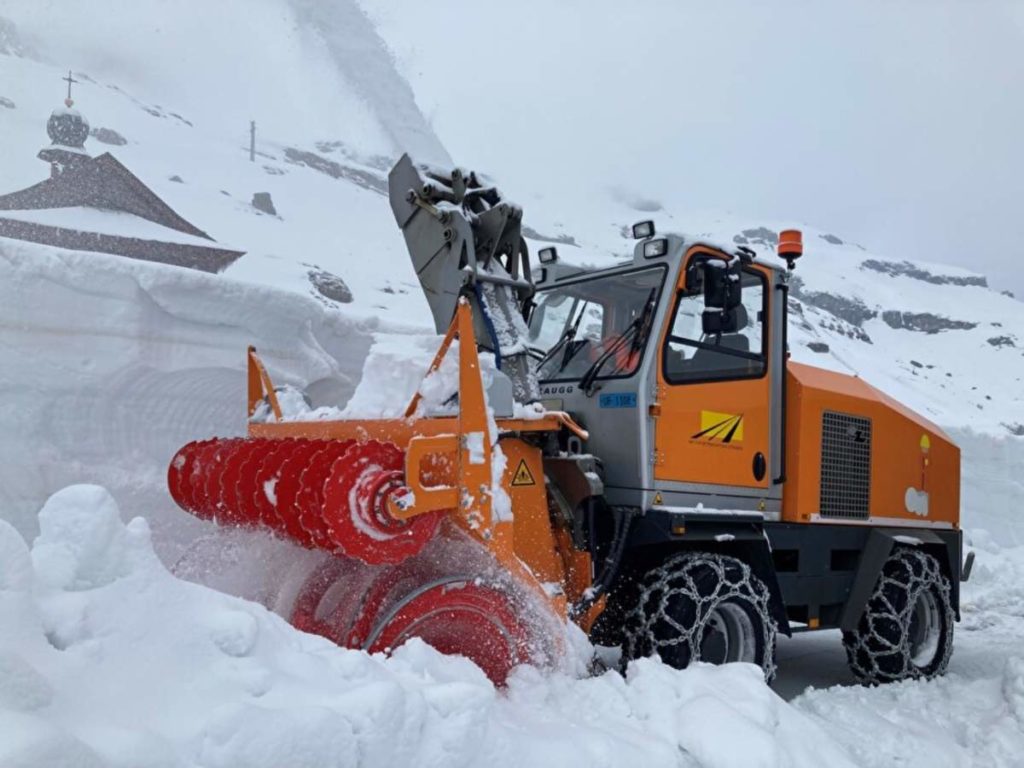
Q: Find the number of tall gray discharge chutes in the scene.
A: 1